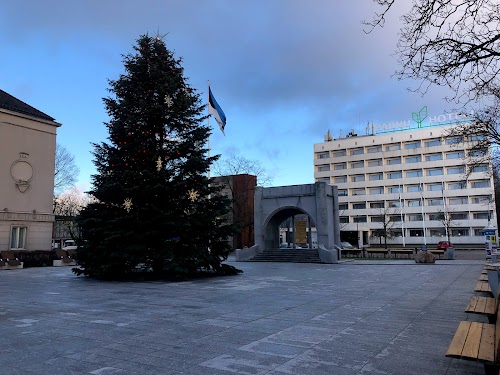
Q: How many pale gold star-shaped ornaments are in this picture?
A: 4